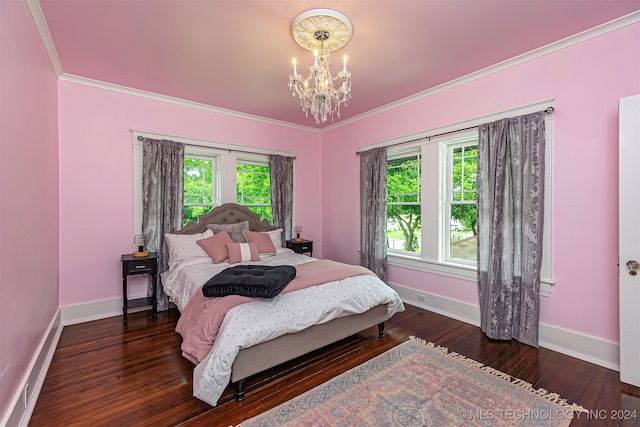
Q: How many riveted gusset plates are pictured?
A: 0